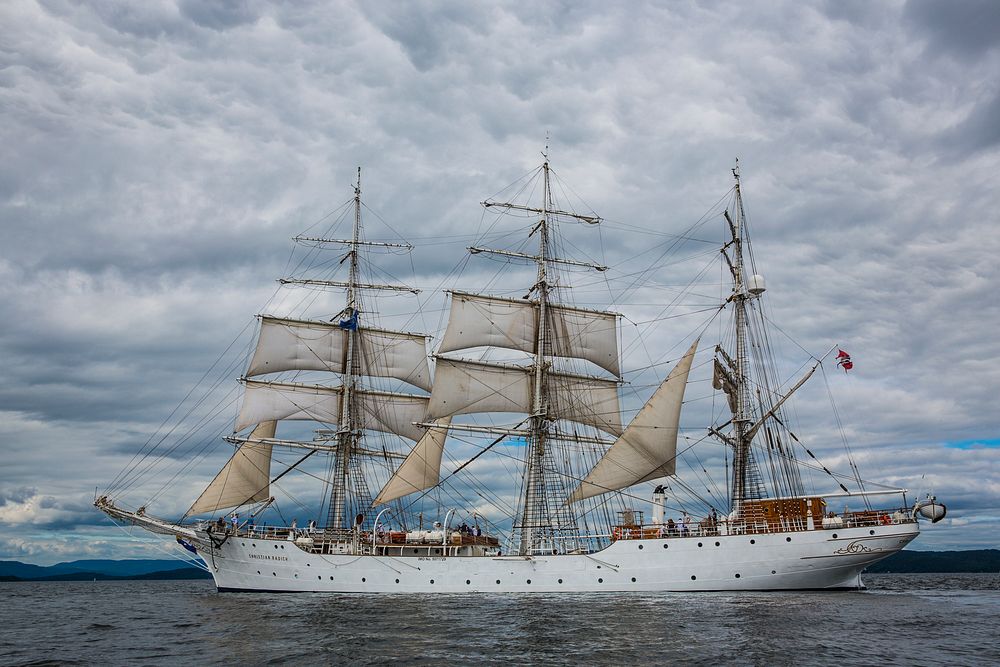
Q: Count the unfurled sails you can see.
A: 7